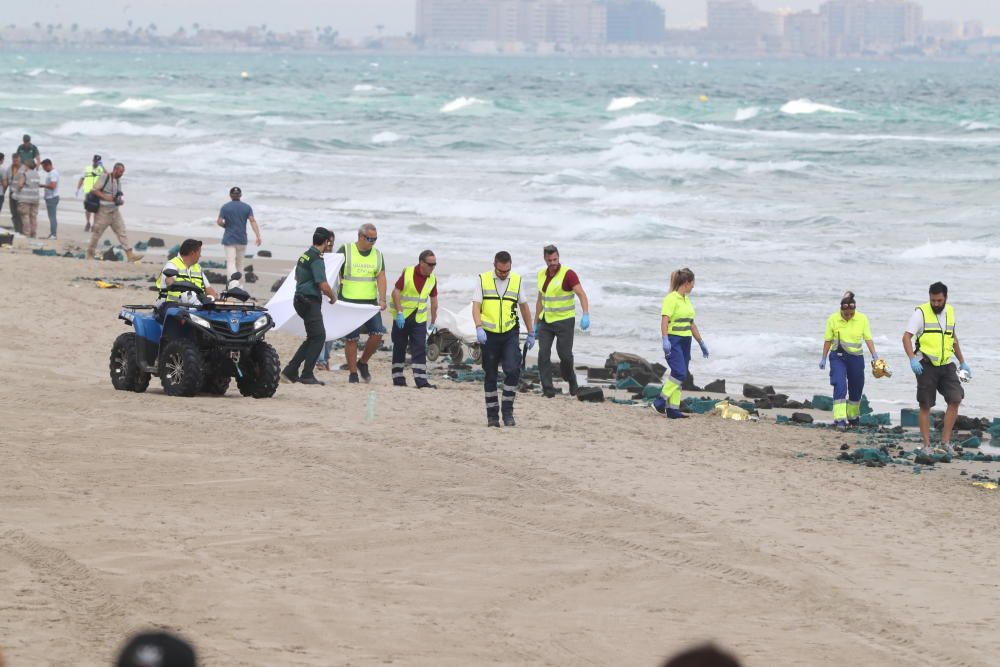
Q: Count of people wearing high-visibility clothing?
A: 9